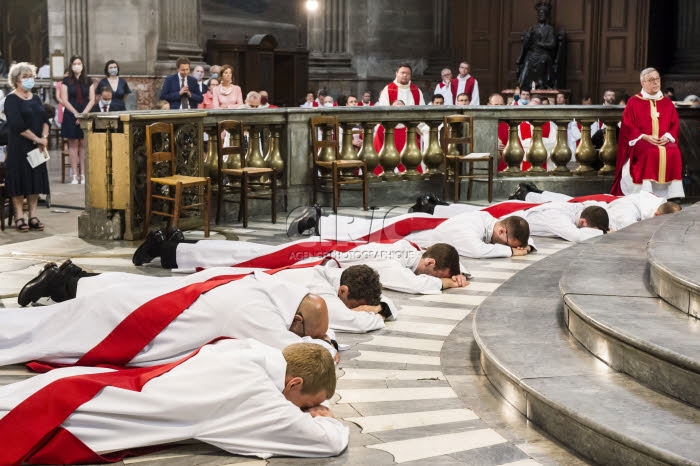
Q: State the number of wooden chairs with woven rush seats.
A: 4